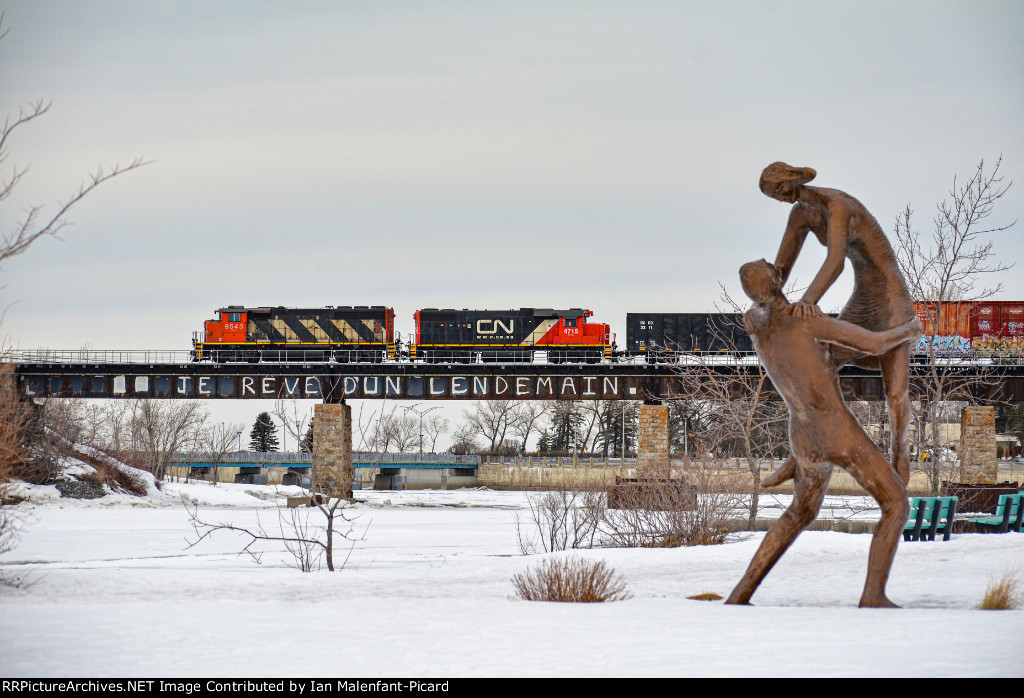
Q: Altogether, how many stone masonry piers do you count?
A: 3